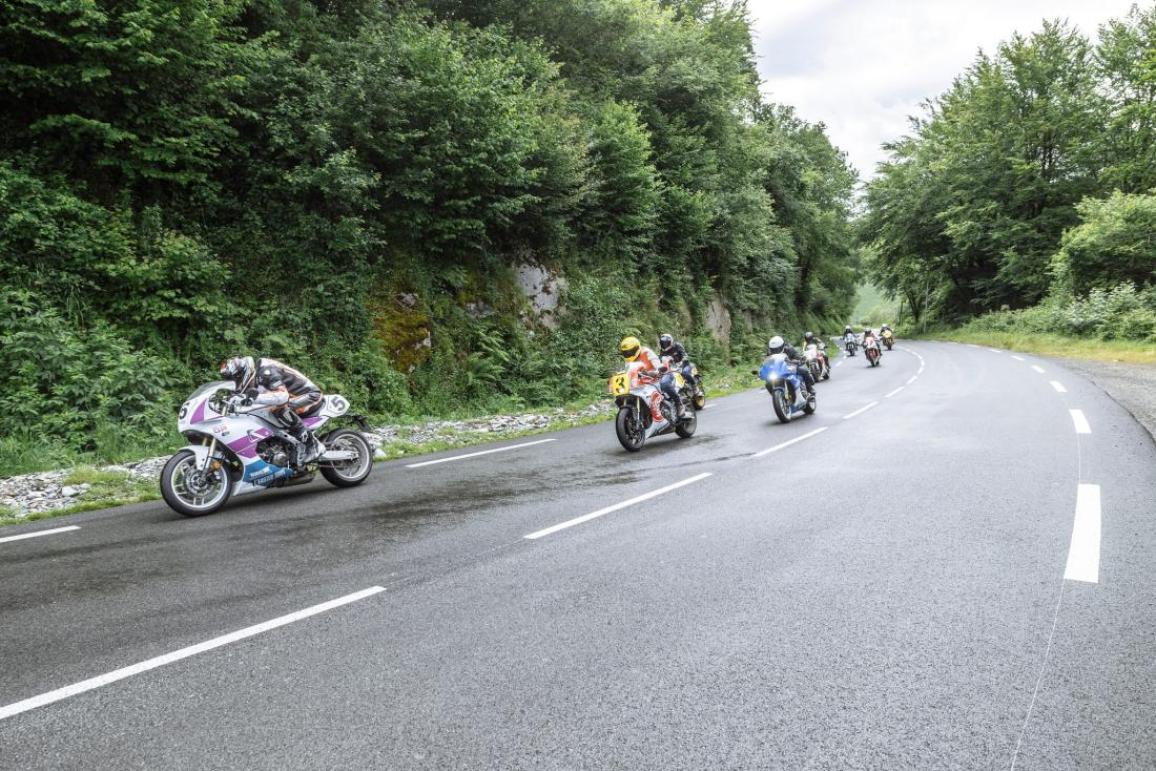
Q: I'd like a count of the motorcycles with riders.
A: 8